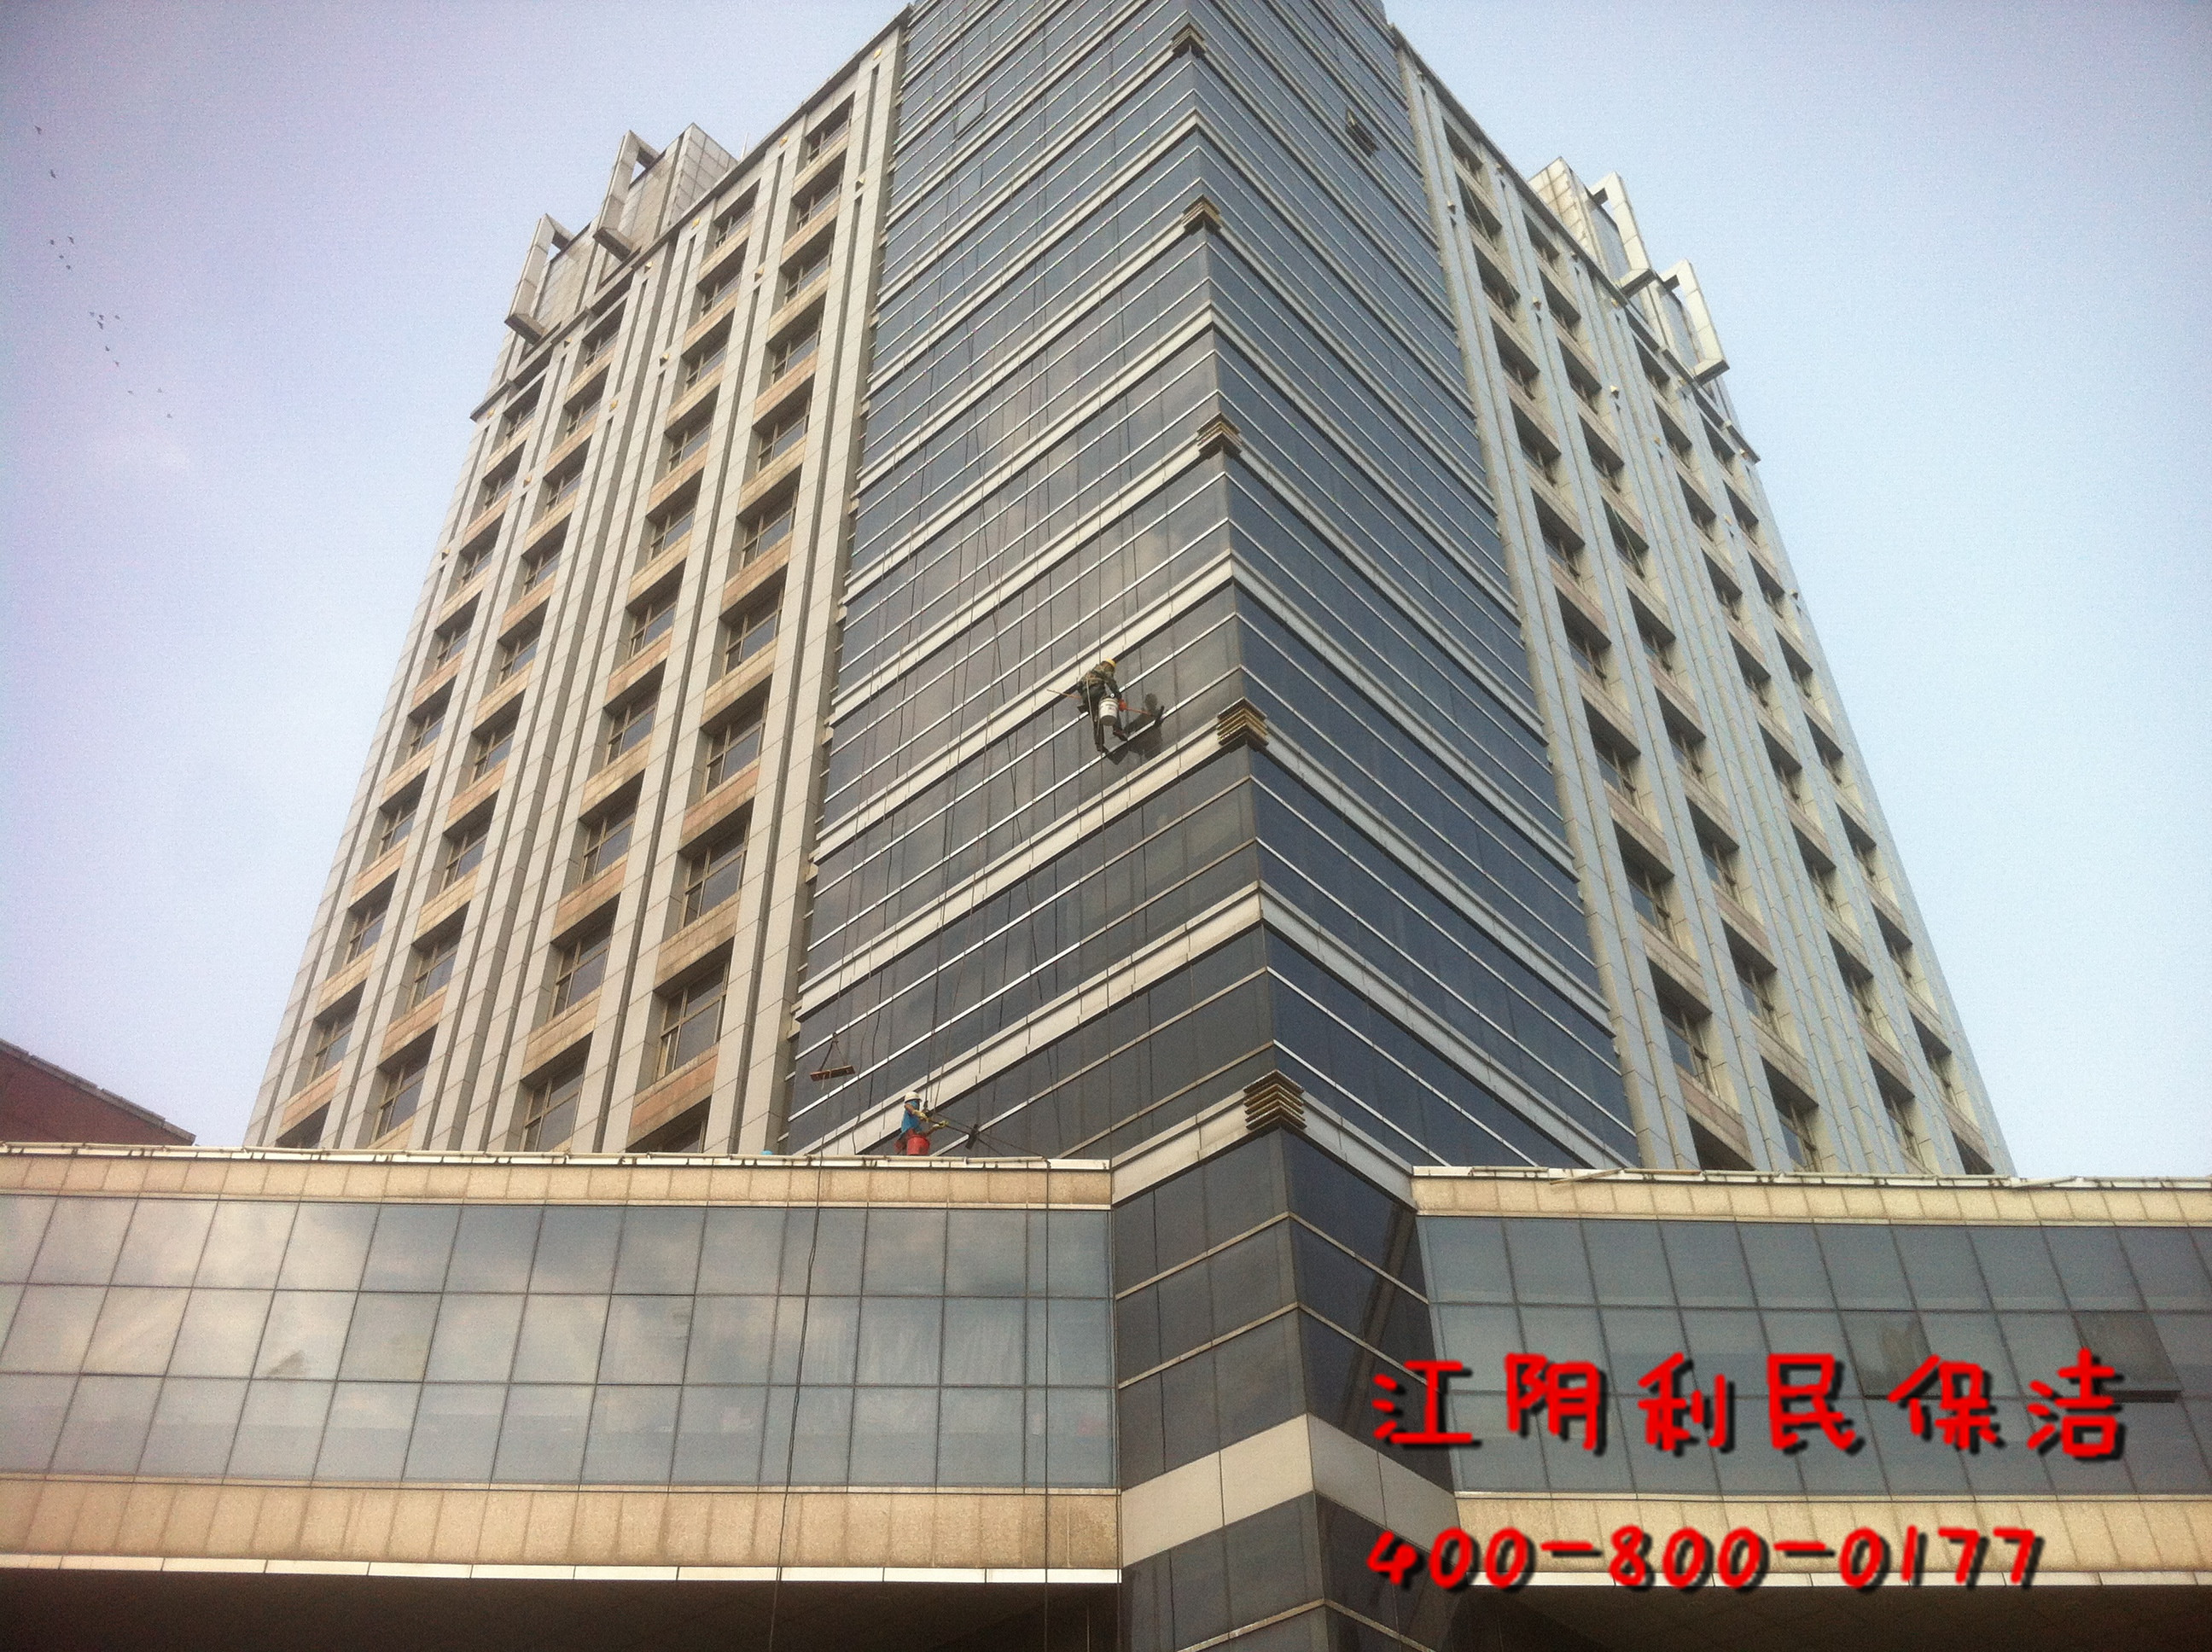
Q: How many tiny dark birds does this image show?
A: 15